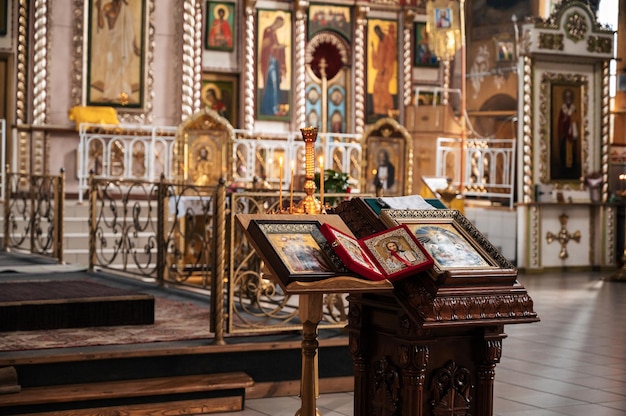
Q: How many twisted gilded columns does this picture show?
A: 11